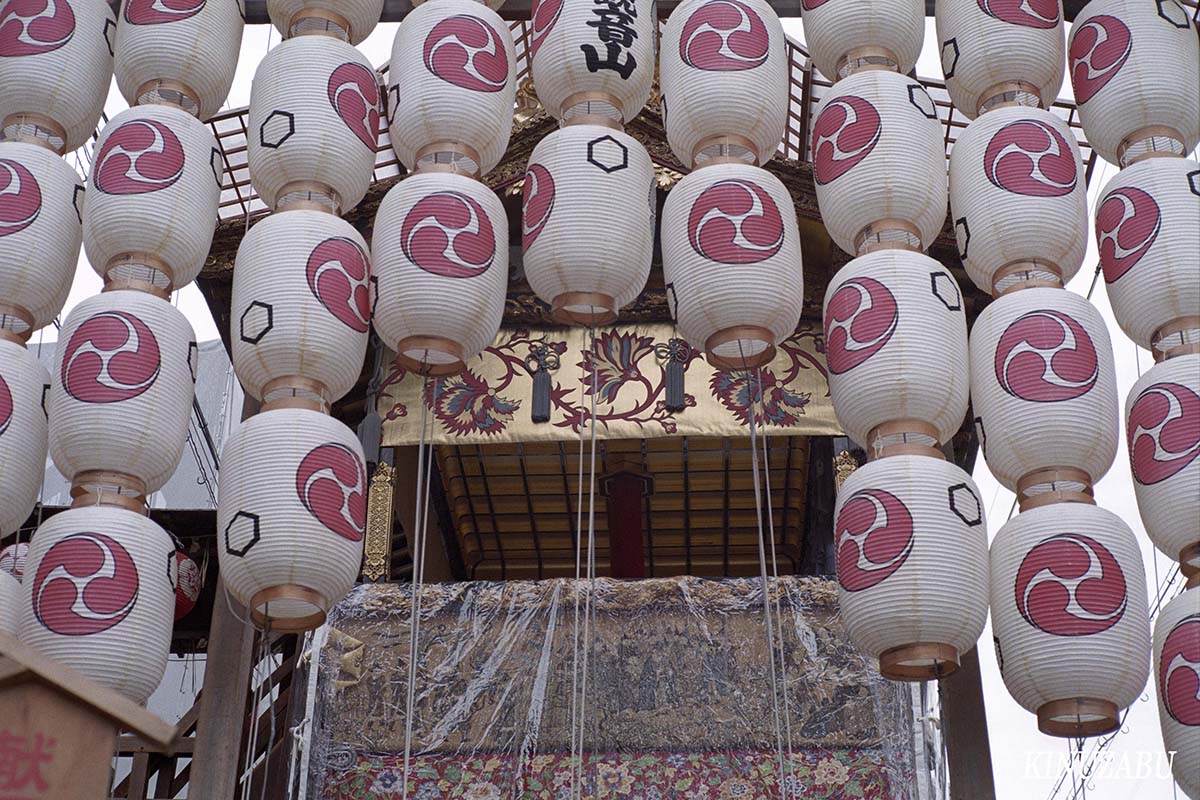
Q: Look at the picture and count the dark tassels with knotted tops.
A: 2